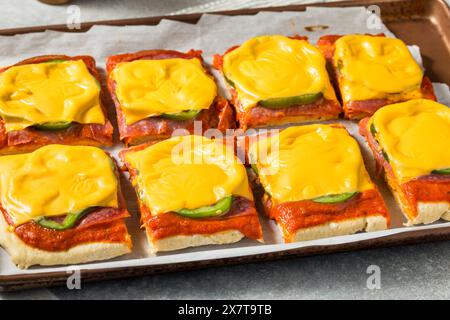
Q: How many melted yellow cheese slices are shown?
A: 8